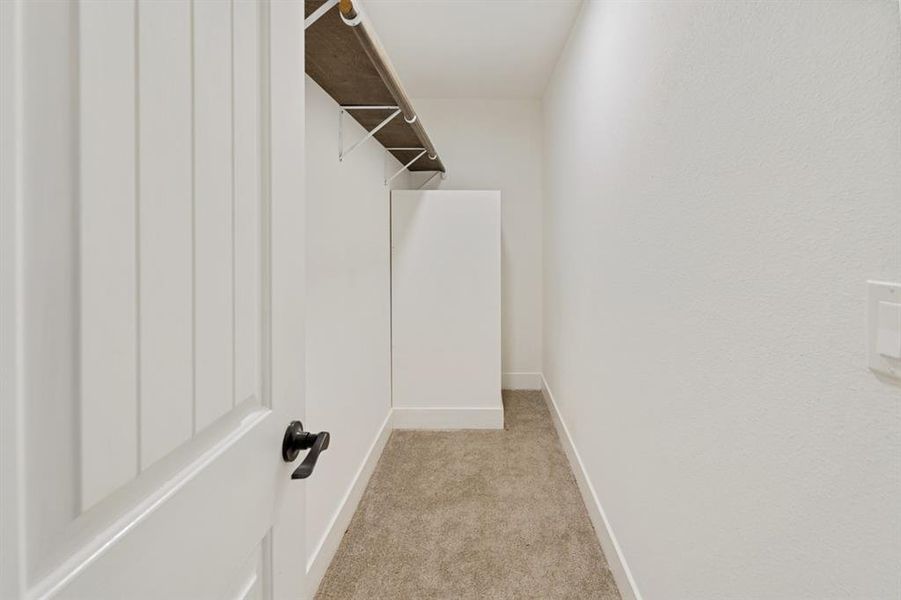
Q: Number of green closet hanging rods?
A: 0